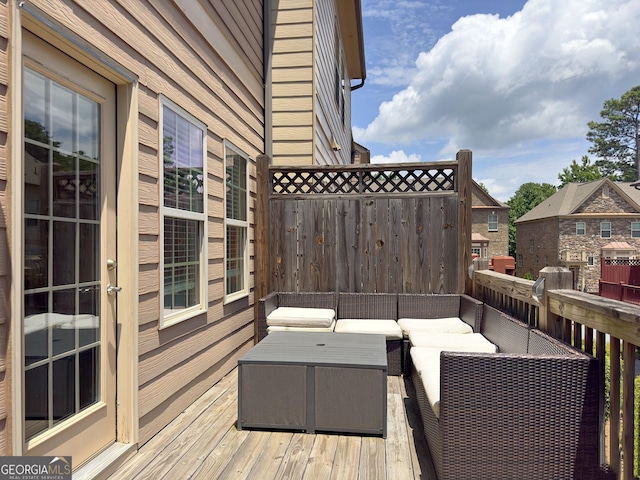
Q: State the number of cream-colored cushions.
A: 6